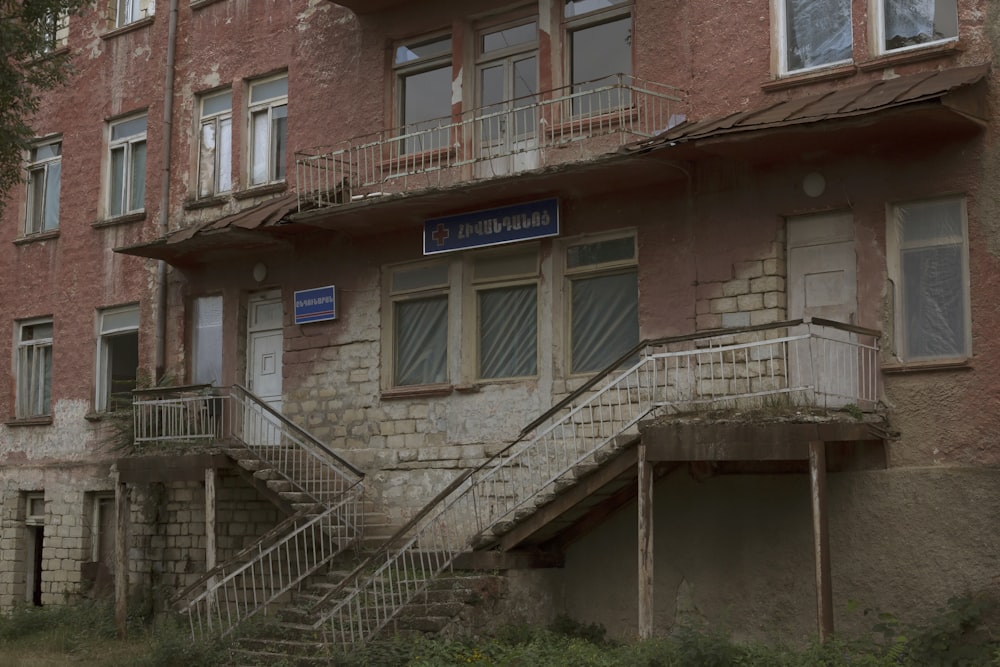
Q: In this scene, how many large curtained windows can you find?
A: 3